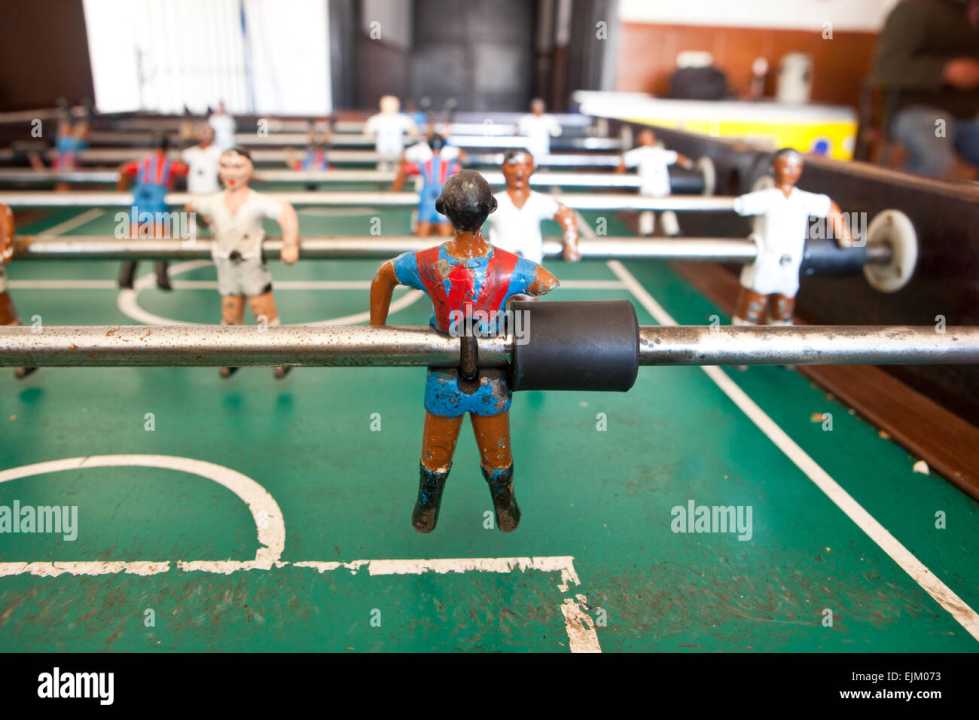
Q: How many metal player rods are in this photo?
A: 8